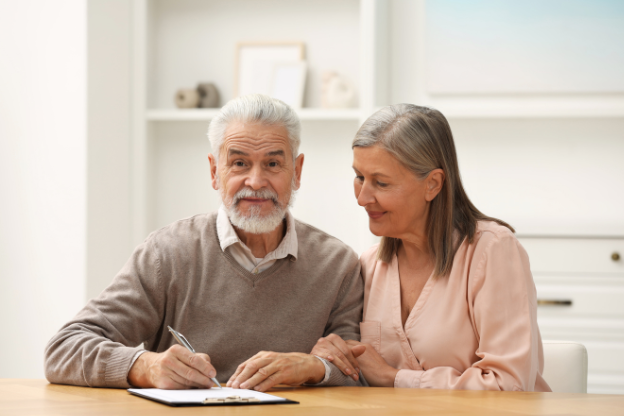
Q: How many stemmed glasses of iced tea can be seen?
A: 0